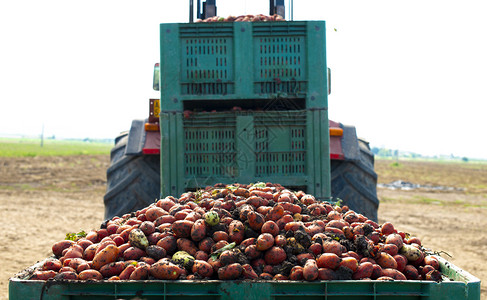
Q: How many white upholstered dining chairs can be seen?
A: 0